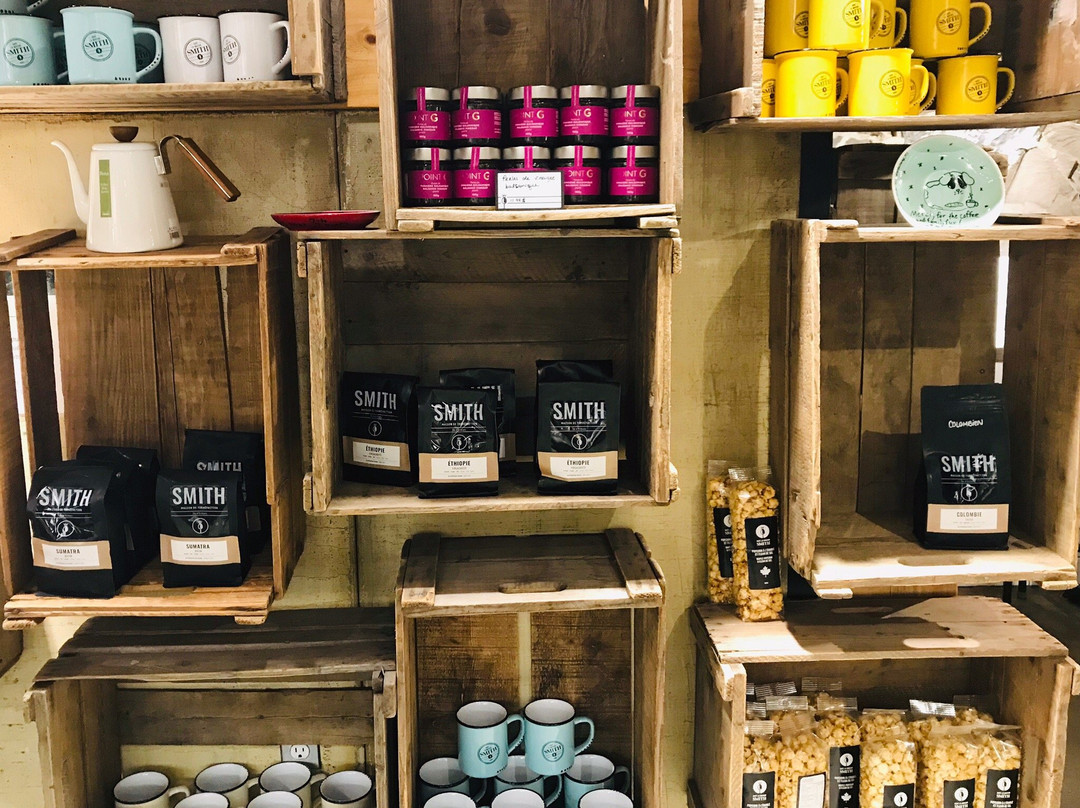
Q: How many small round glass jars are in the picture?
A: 10